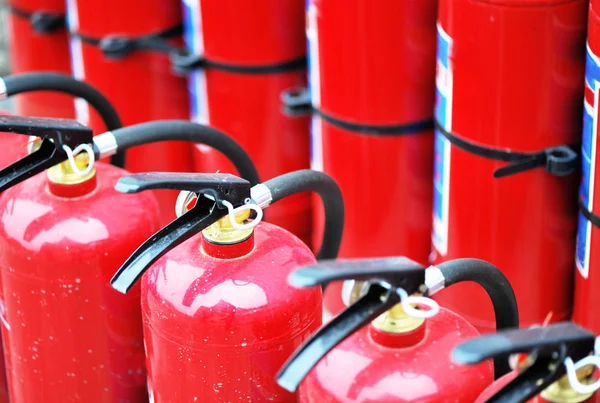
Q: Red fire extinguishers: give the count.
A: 11